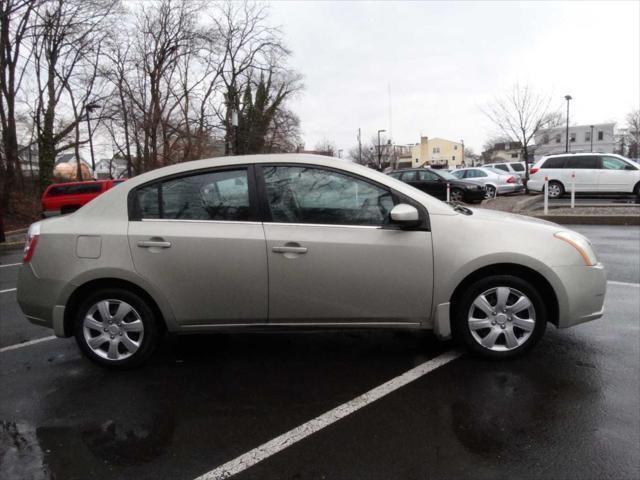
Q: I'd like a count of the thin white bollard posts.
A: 3